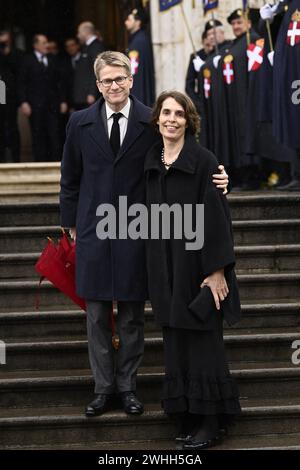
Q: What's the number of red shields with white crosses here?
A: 5